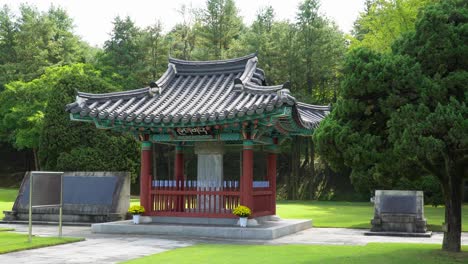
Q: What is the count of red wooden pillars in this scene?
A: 4